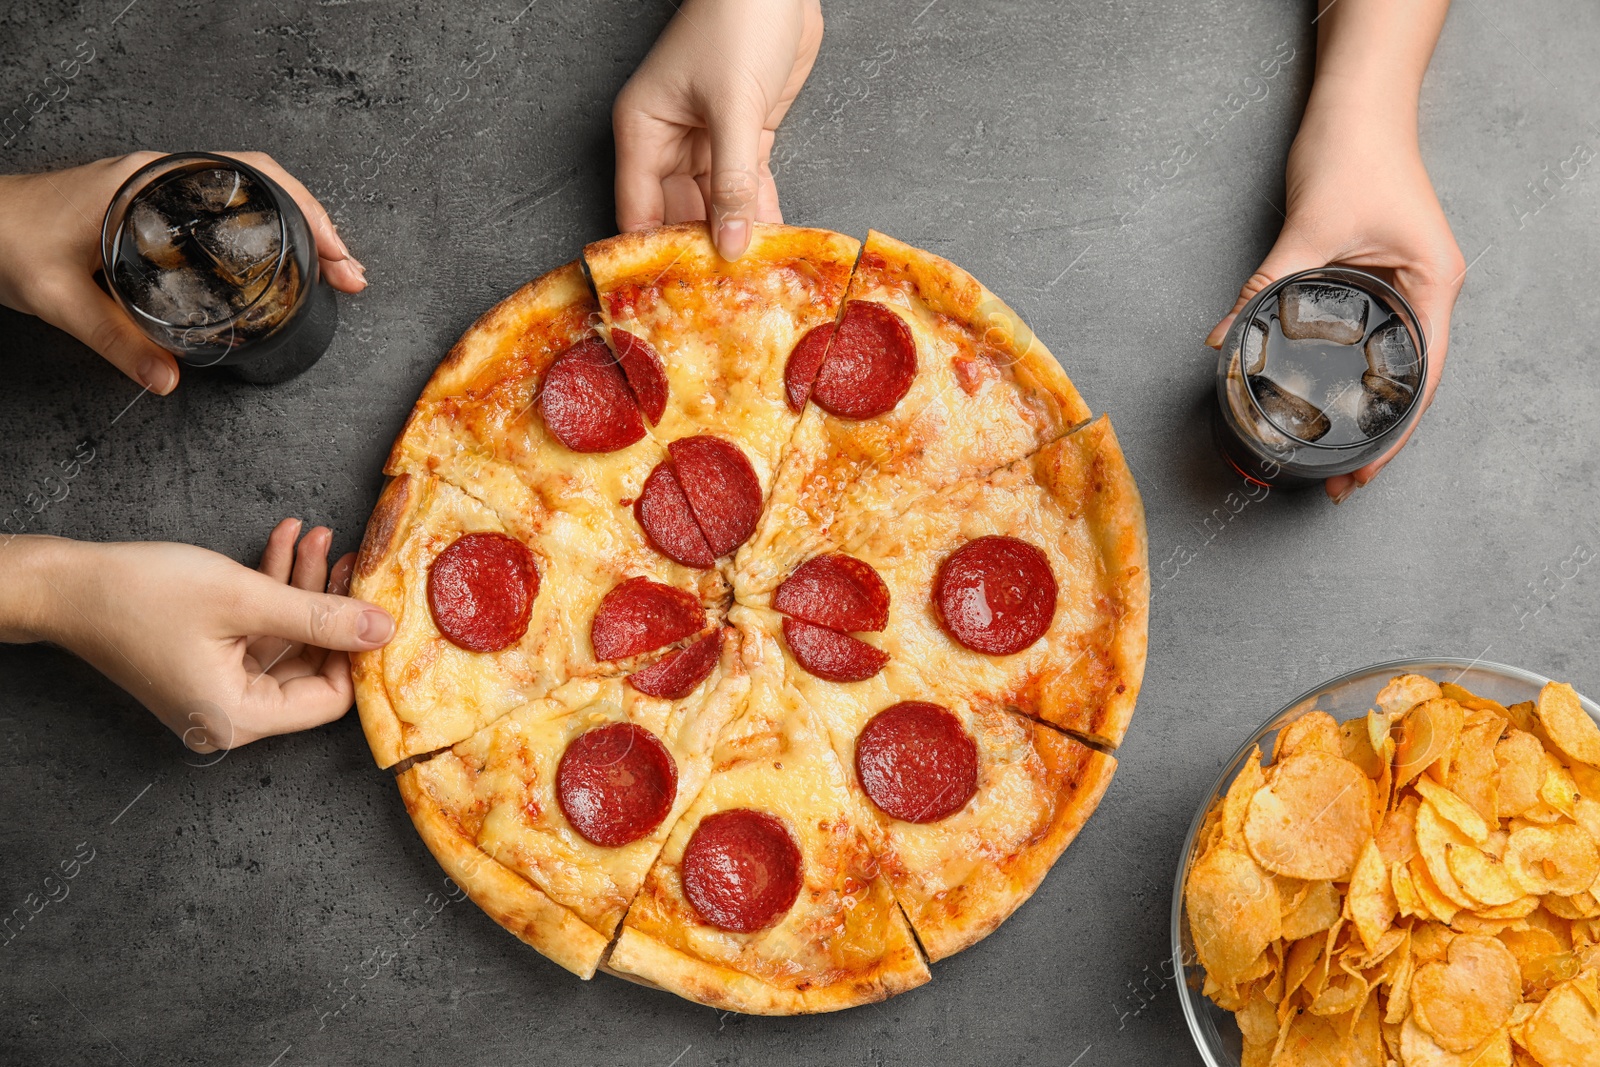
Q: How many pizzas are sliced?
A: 1